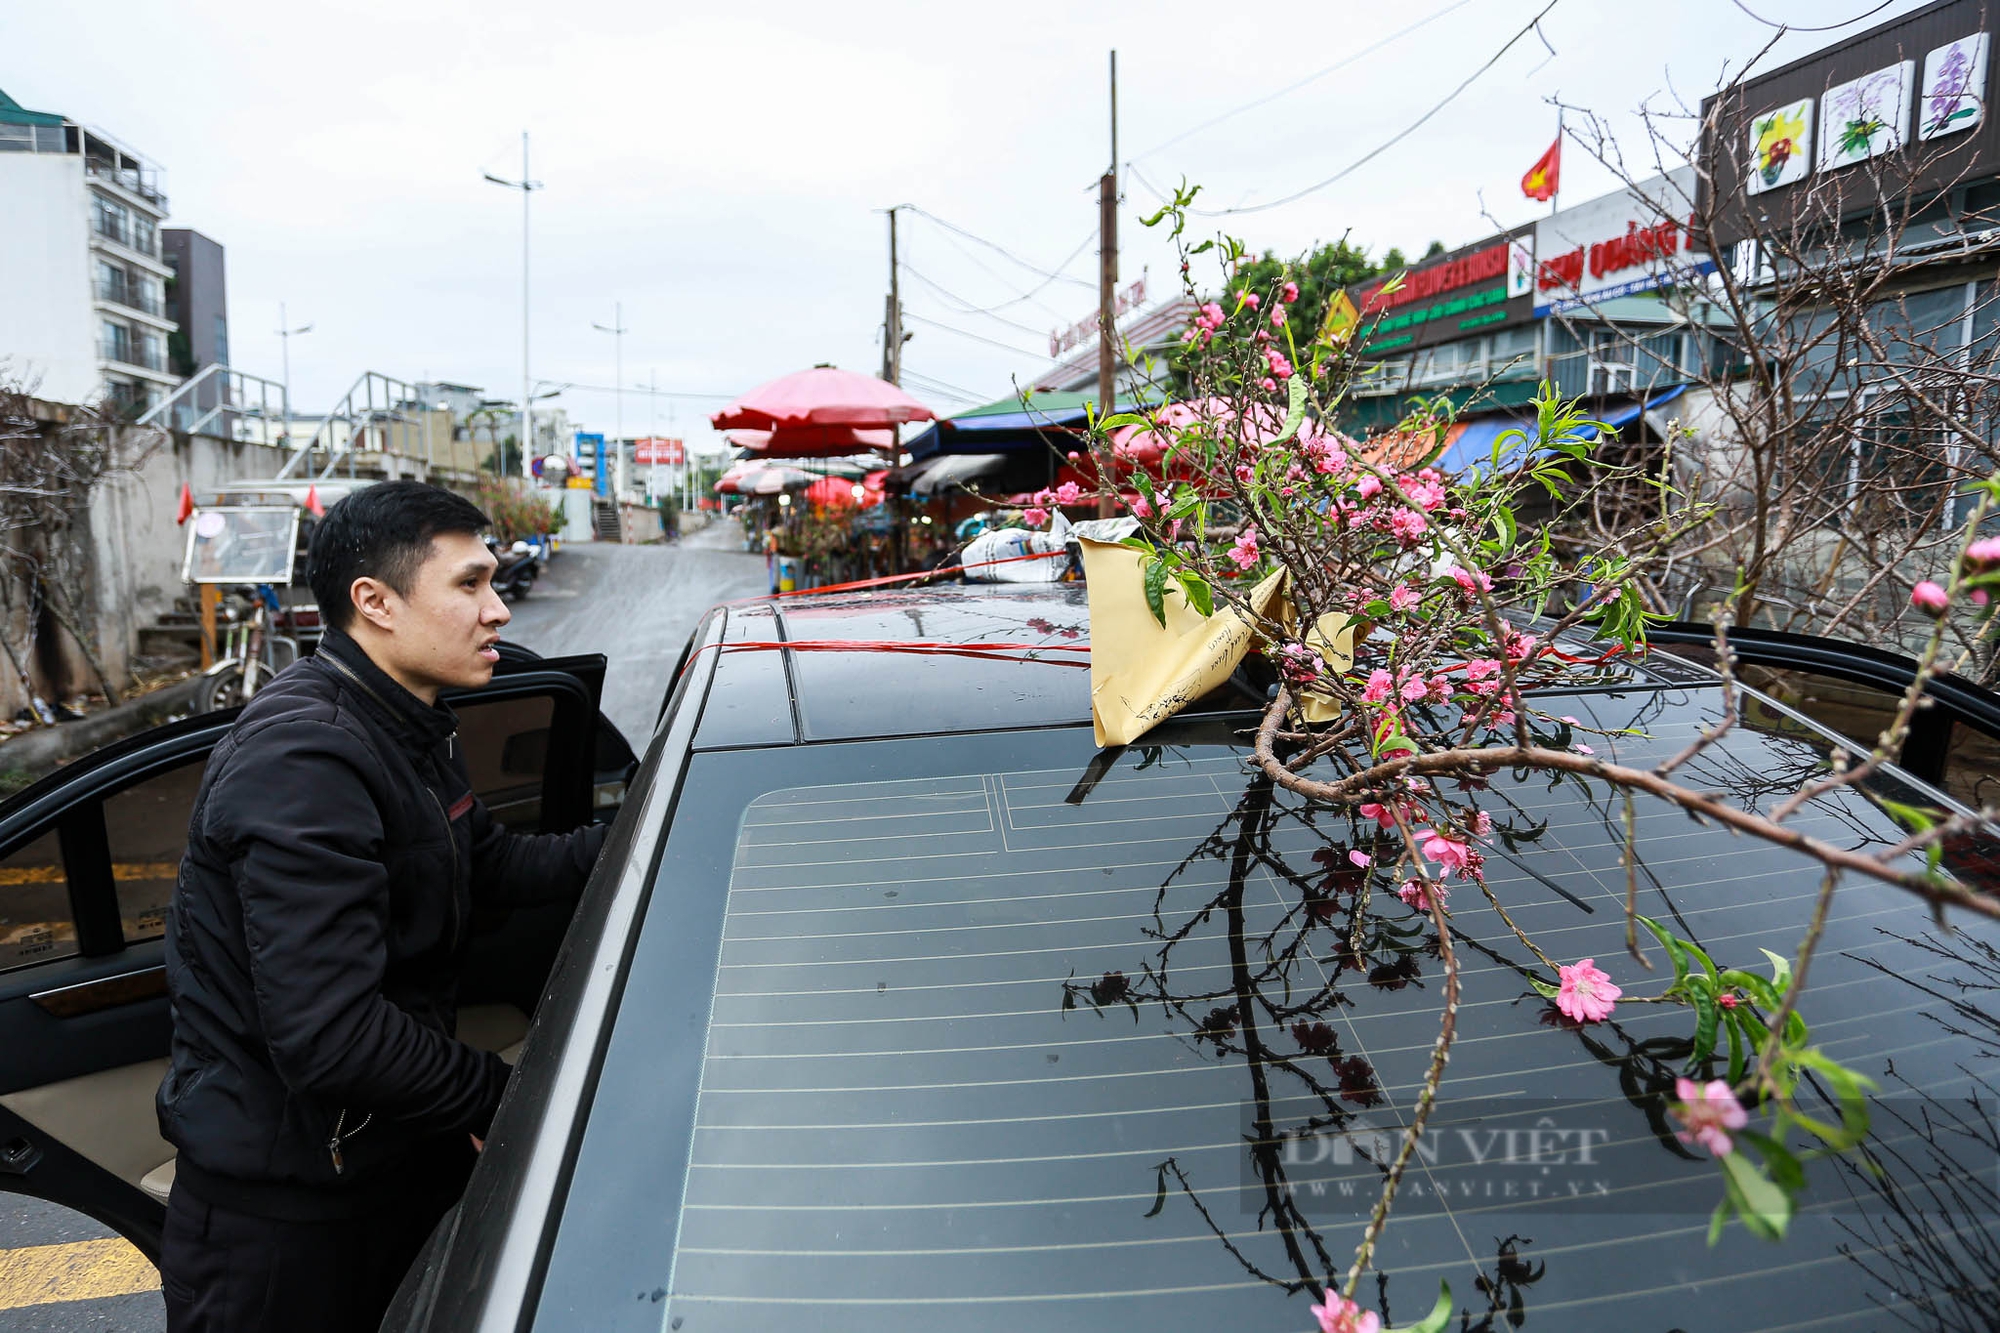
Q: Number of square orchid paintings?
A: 3